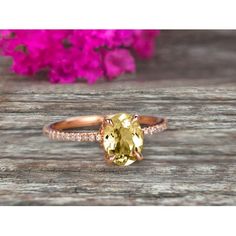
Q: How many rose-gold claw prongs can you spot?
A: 4